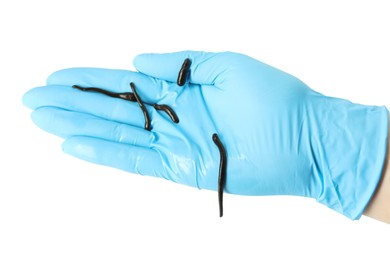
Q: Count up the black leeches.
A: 5